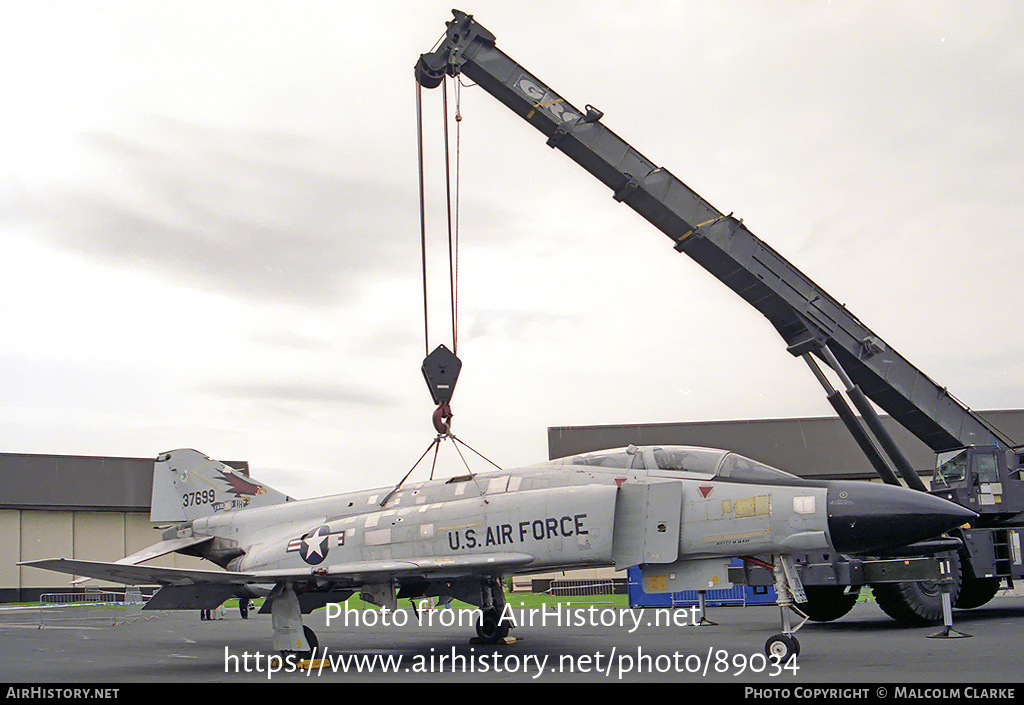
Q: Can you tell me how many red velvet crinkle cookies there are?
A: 0